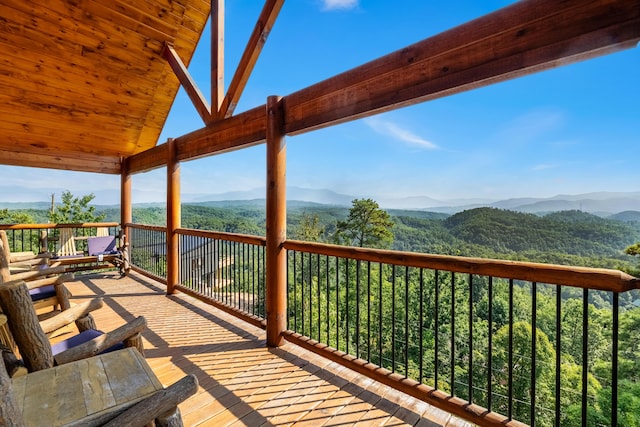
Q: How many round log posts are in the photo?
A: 3